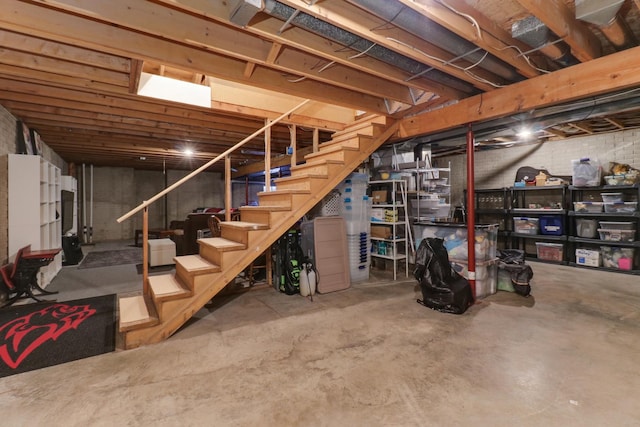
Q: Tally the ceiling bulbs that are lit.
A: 2